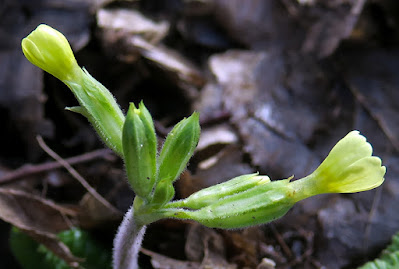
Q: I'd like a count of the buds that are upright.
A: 2